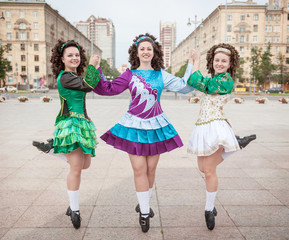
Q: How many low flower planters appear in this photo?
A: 7